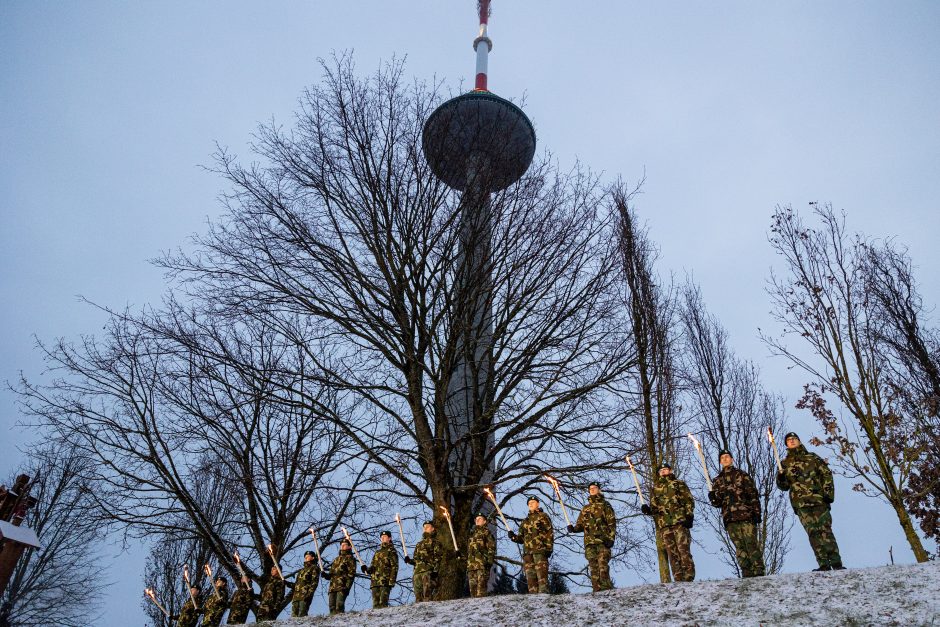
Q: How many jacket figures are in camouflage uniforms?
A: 14